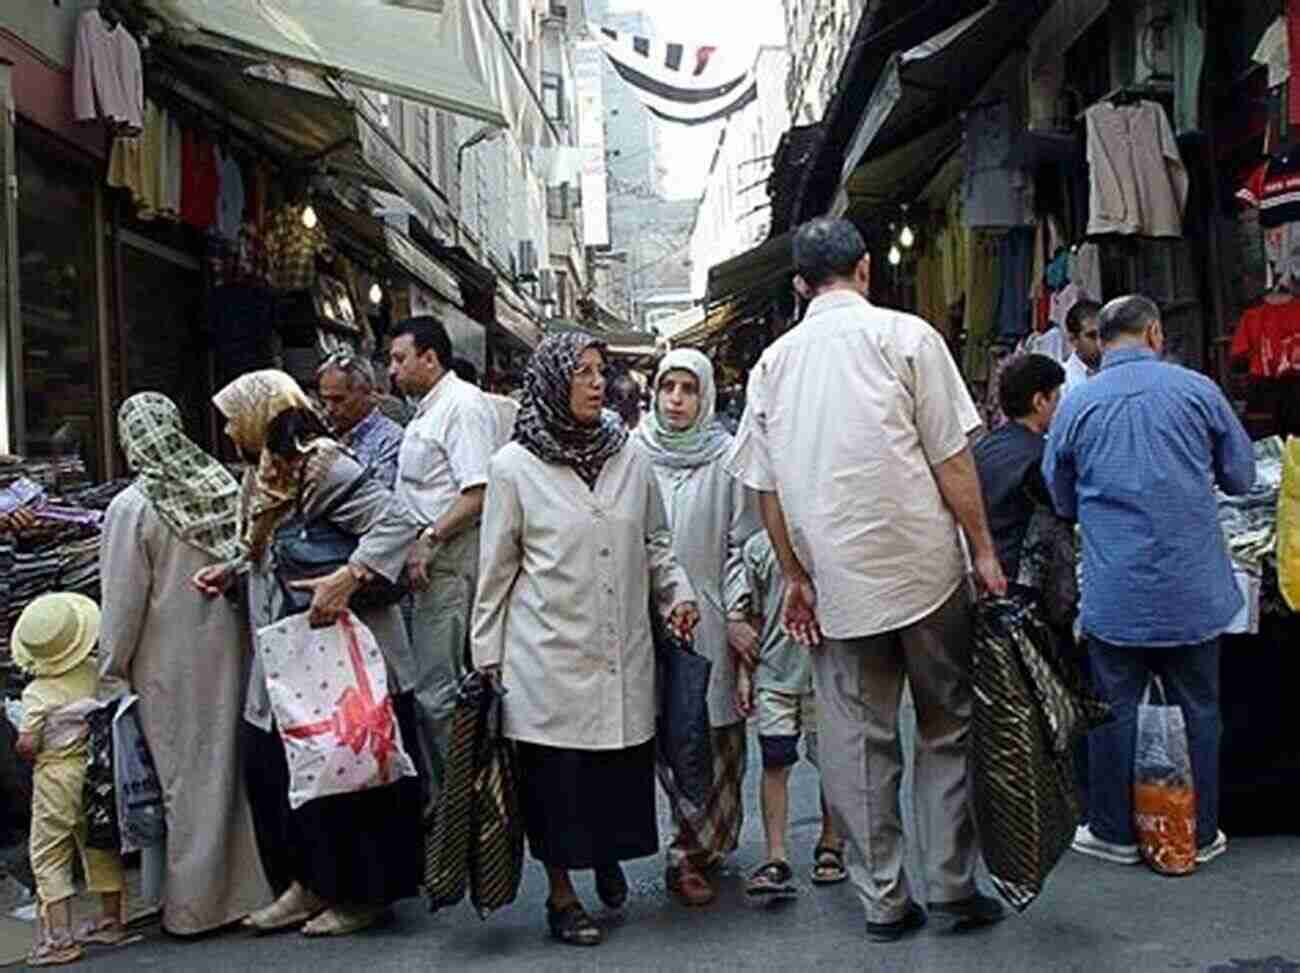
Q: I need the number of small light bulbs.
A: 4